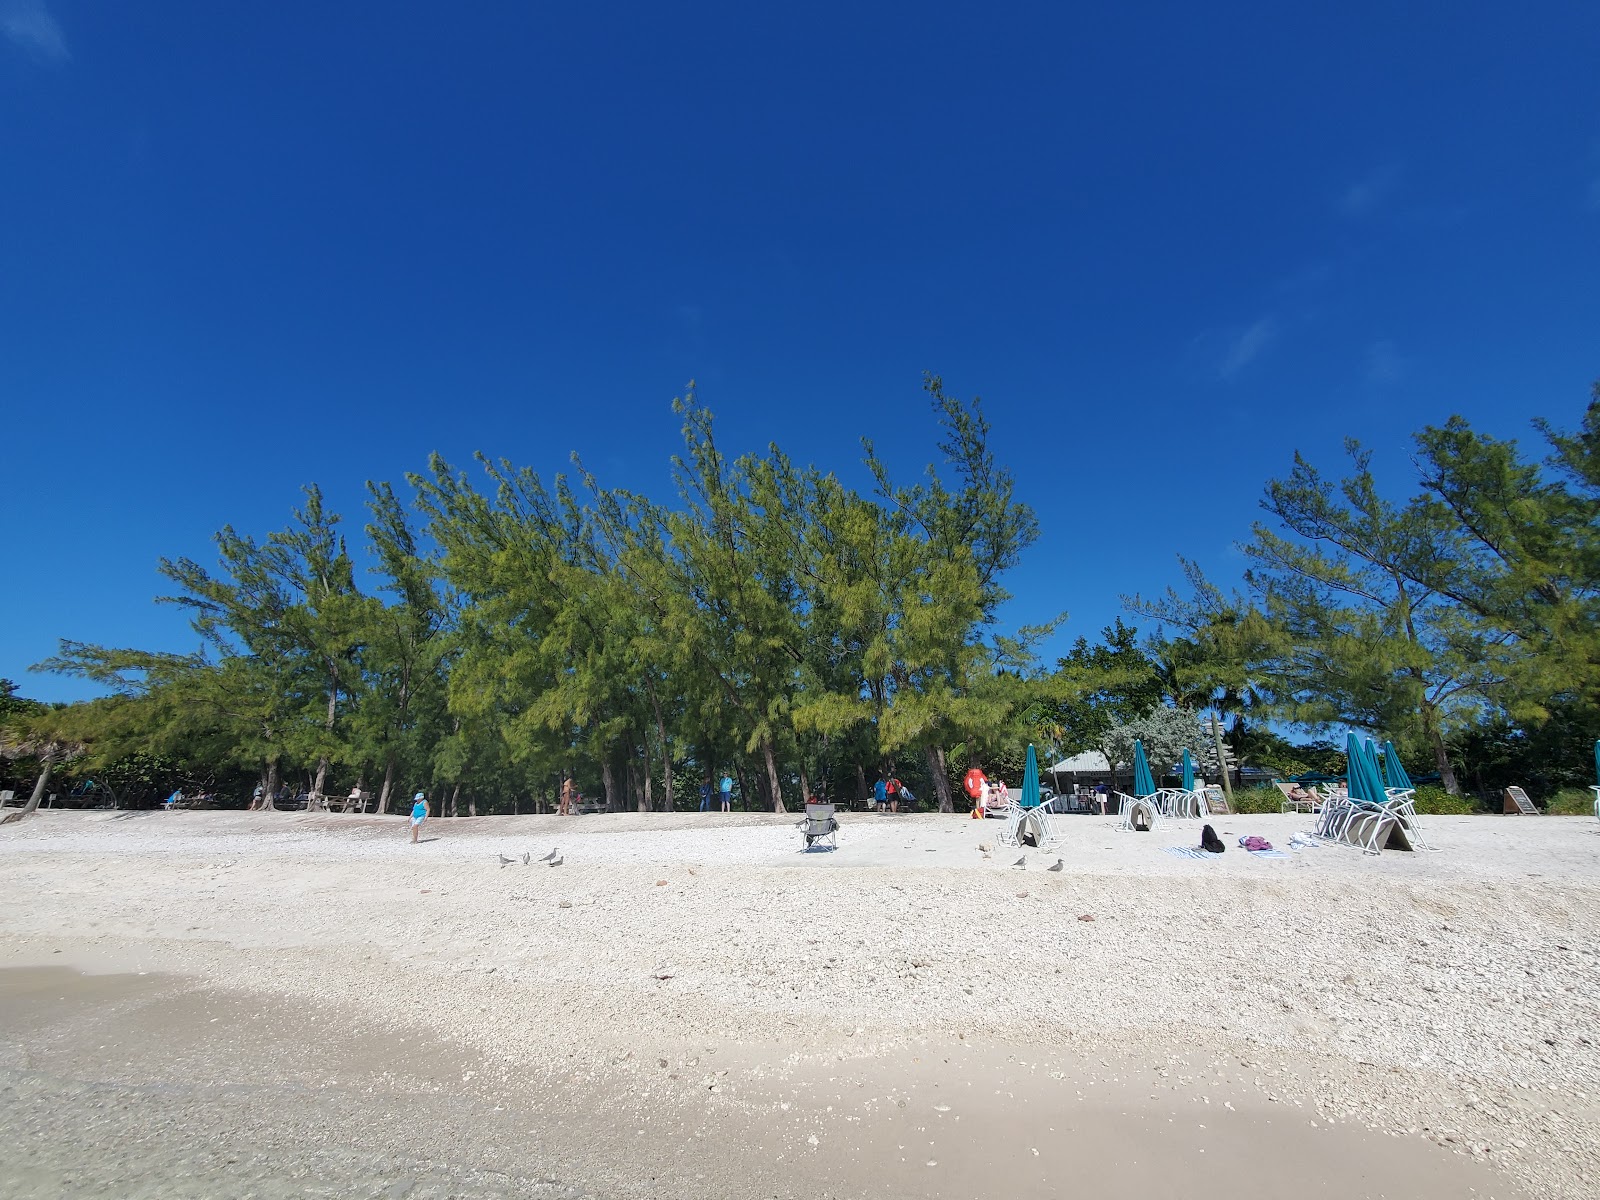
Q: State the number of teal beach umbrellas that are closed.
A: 7